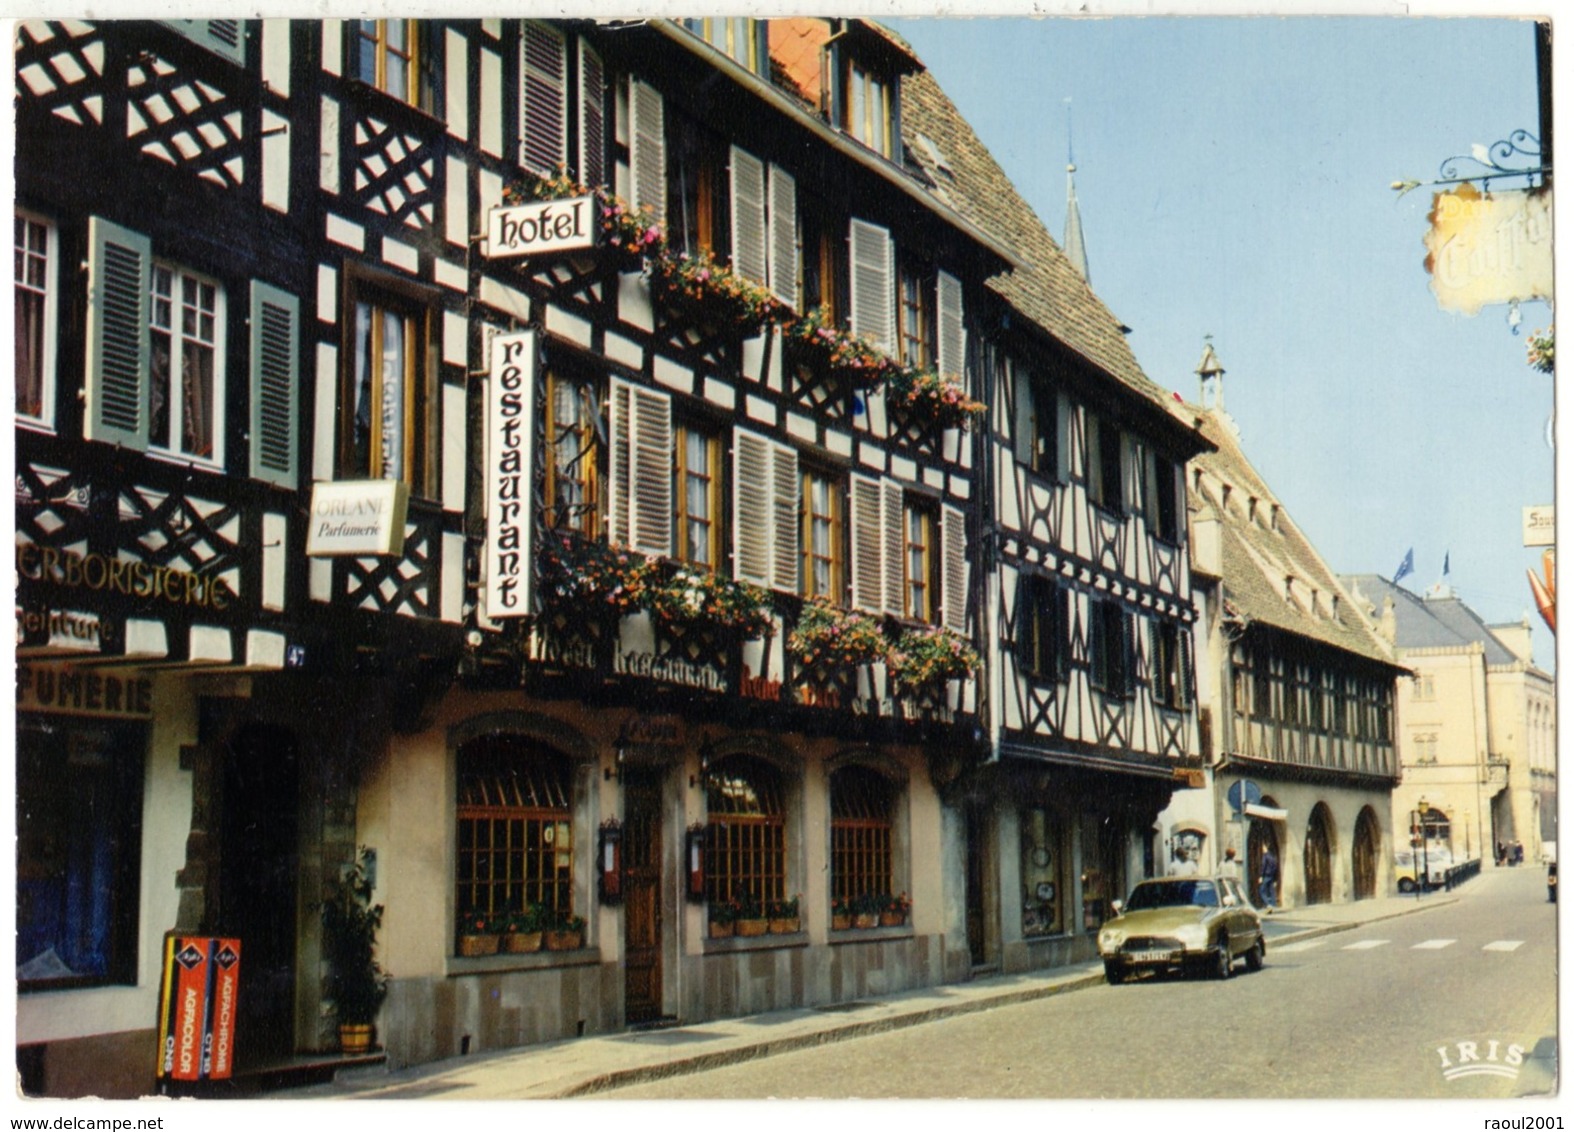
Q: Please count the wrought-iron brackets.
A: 1